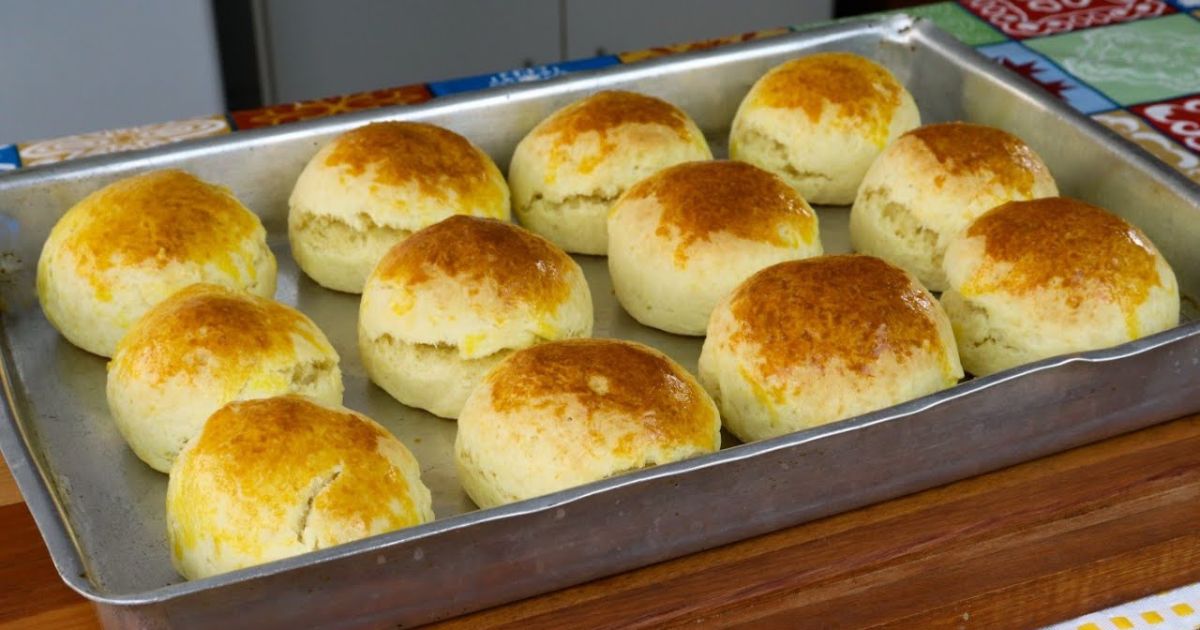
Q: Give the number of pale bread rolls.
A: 12